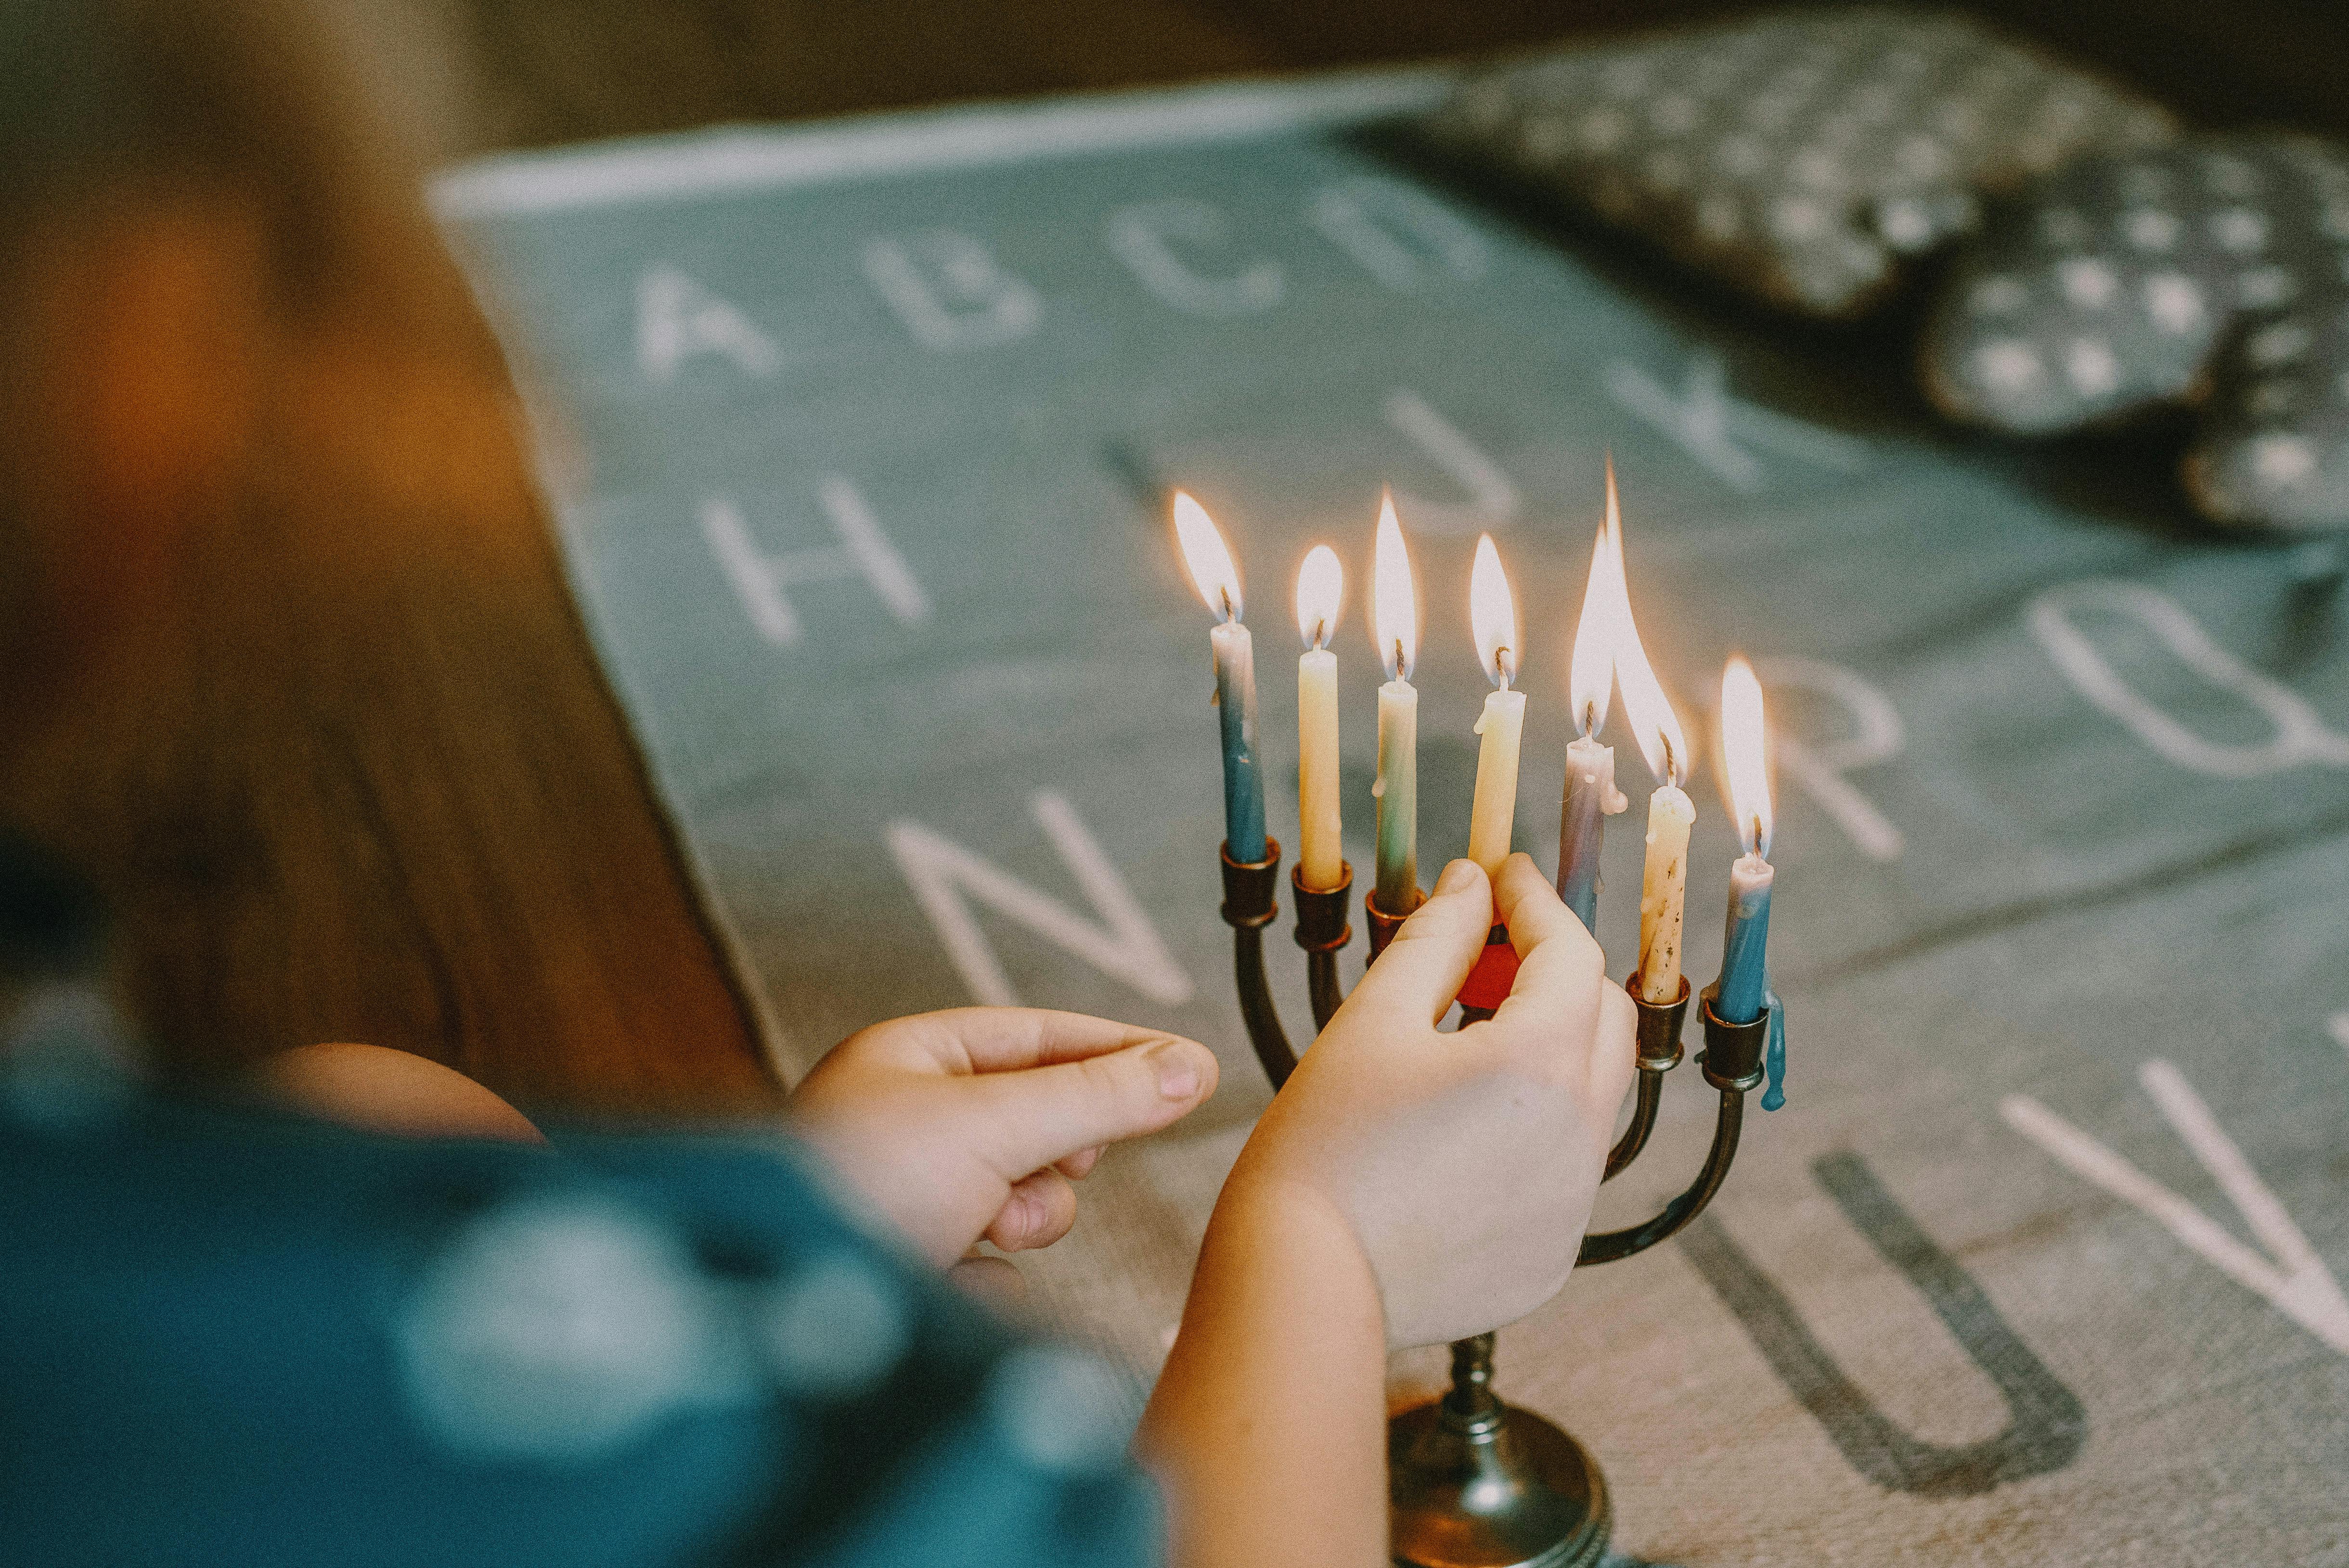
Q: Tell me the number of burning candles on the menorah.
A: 7